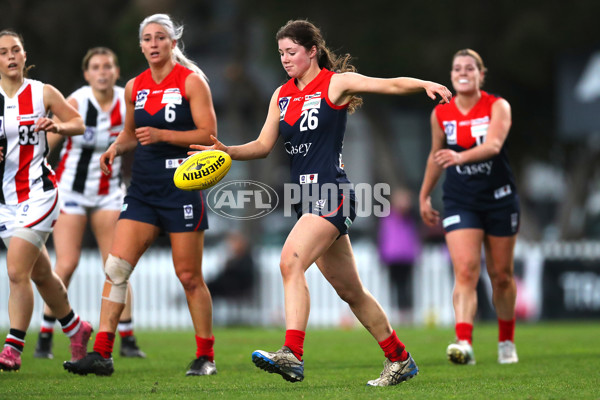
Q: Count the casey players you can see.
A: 3